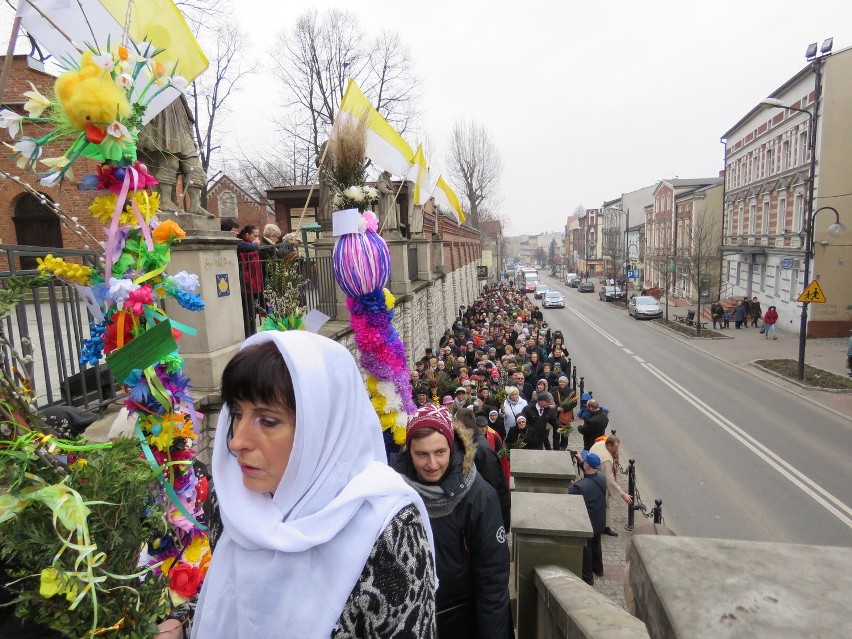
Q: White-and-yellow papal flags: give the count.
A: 4